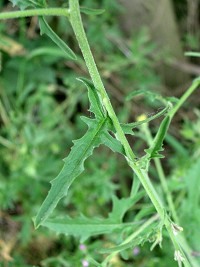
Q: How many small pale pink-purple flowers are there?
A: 3